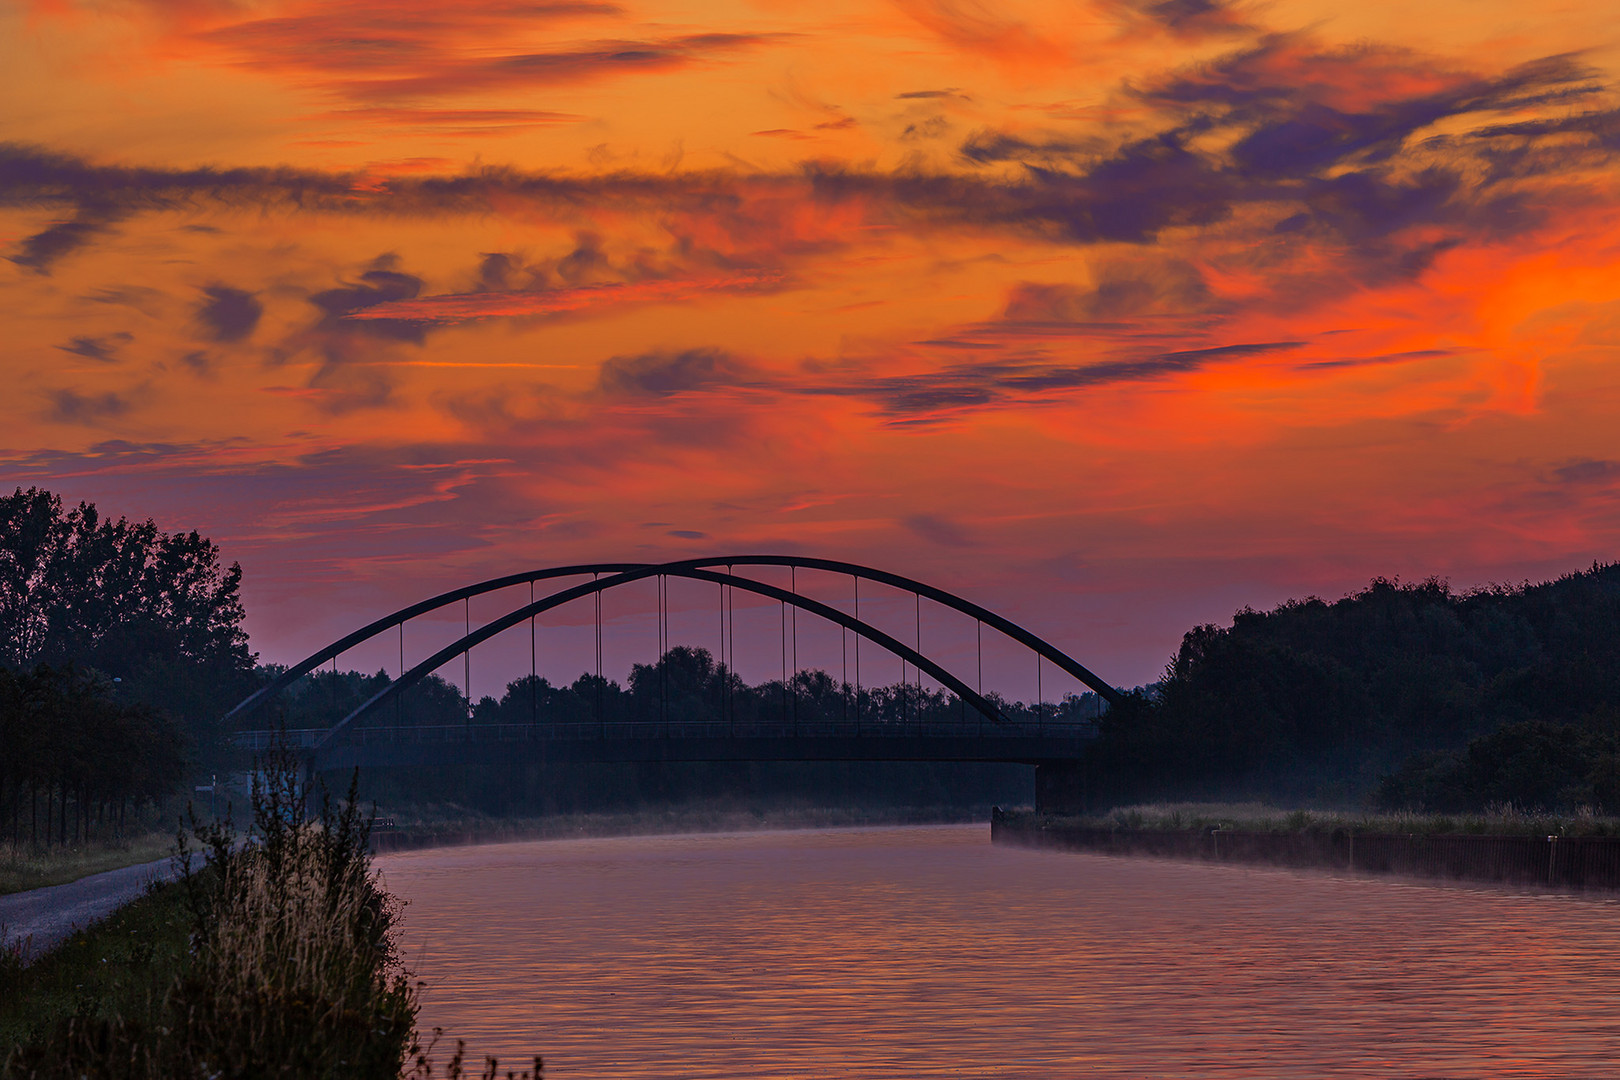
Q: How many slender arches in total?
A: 2